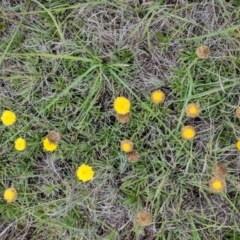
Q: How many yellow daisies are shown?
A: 12